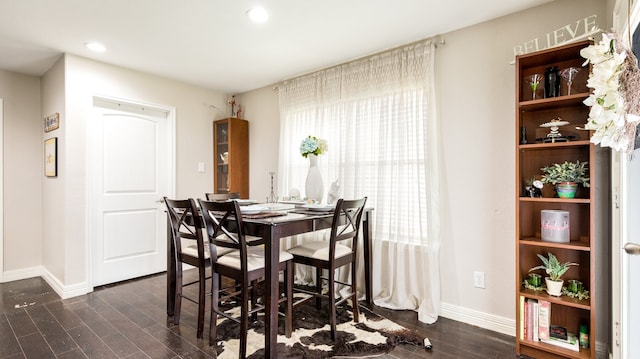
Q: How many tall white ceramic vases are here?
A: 1